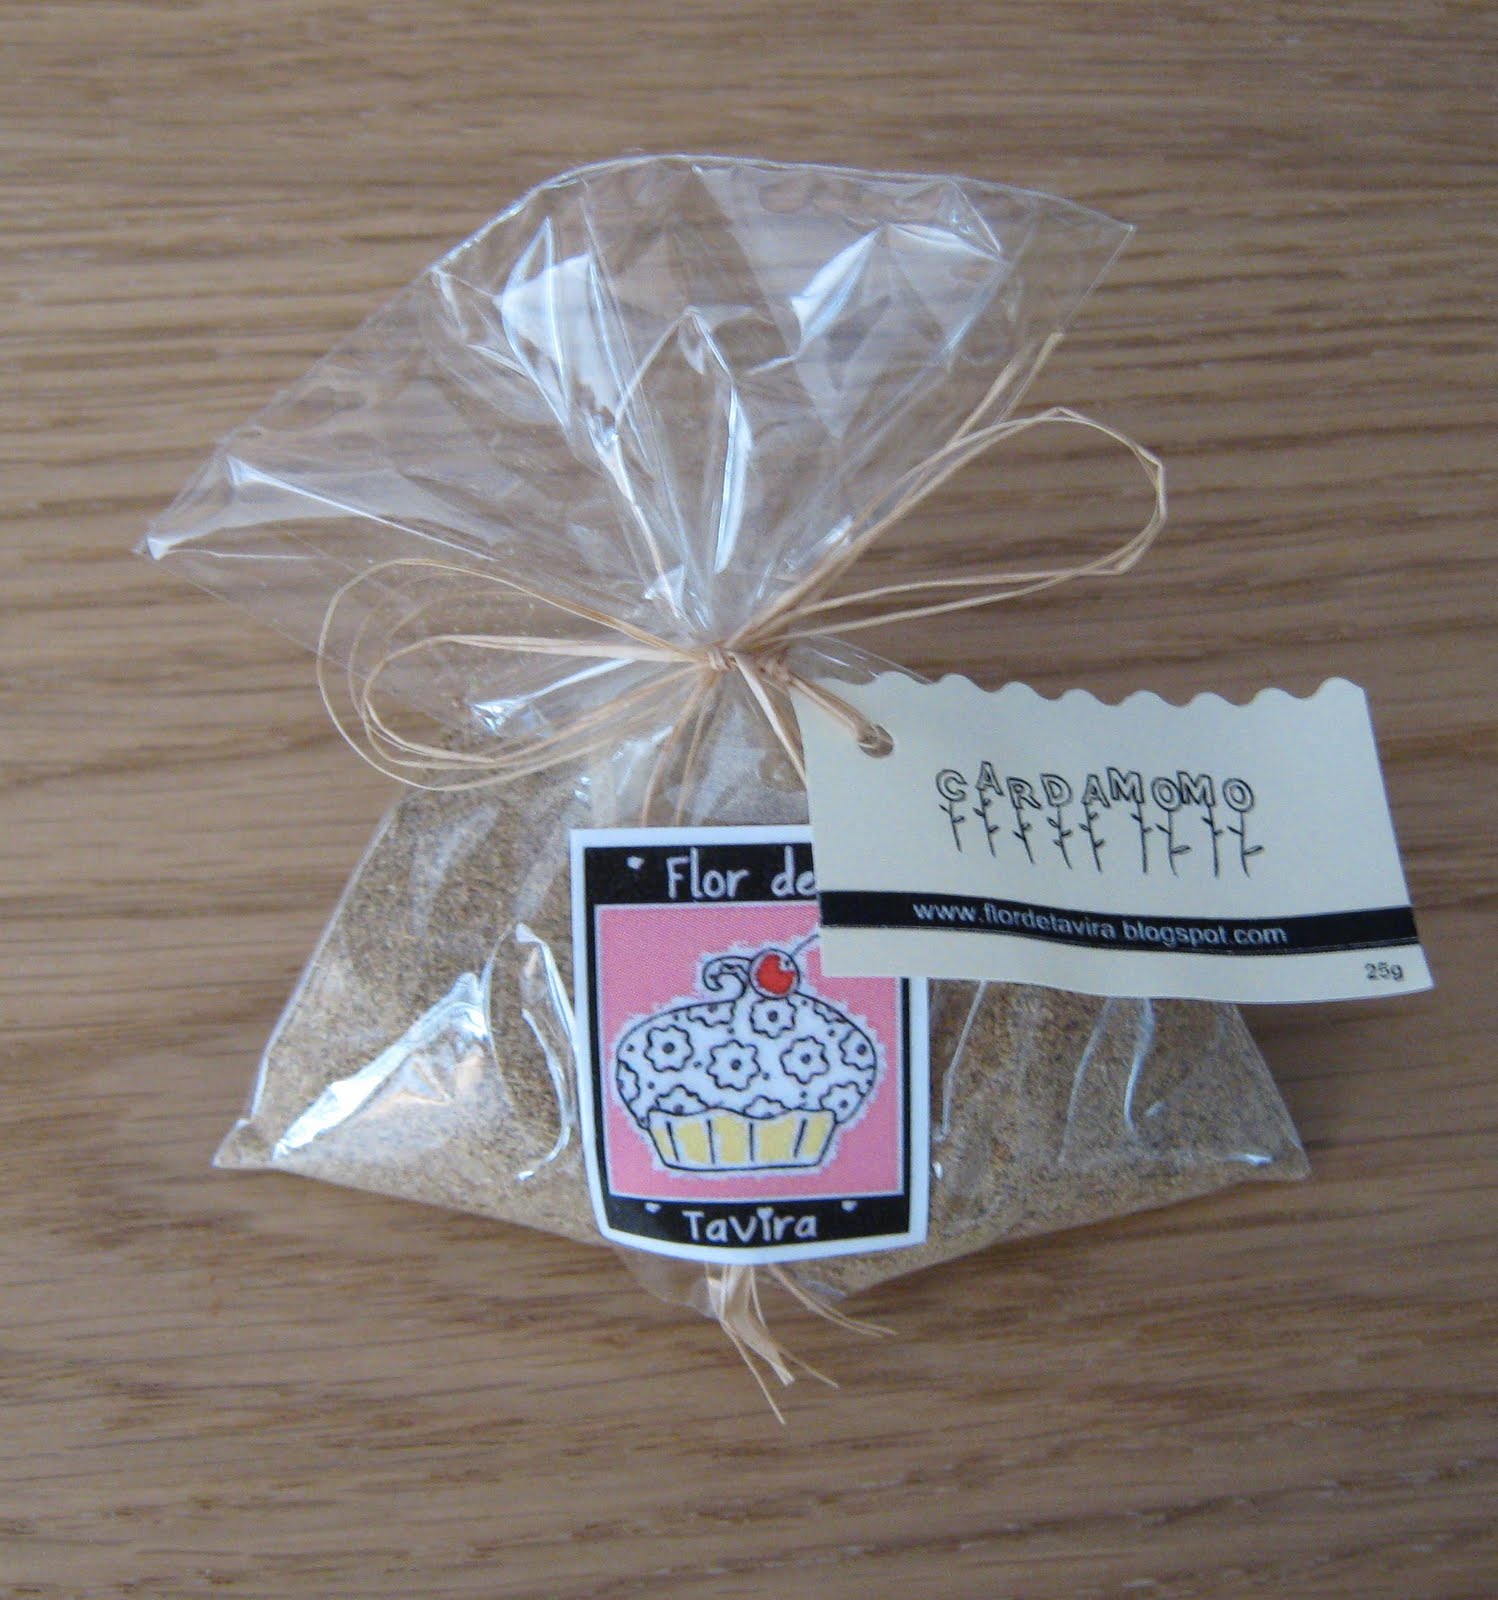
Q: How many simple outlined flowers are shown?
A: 11